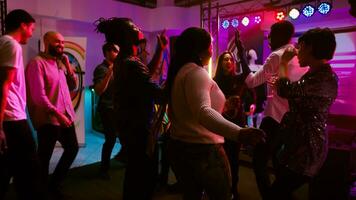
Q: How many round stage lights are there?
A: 8